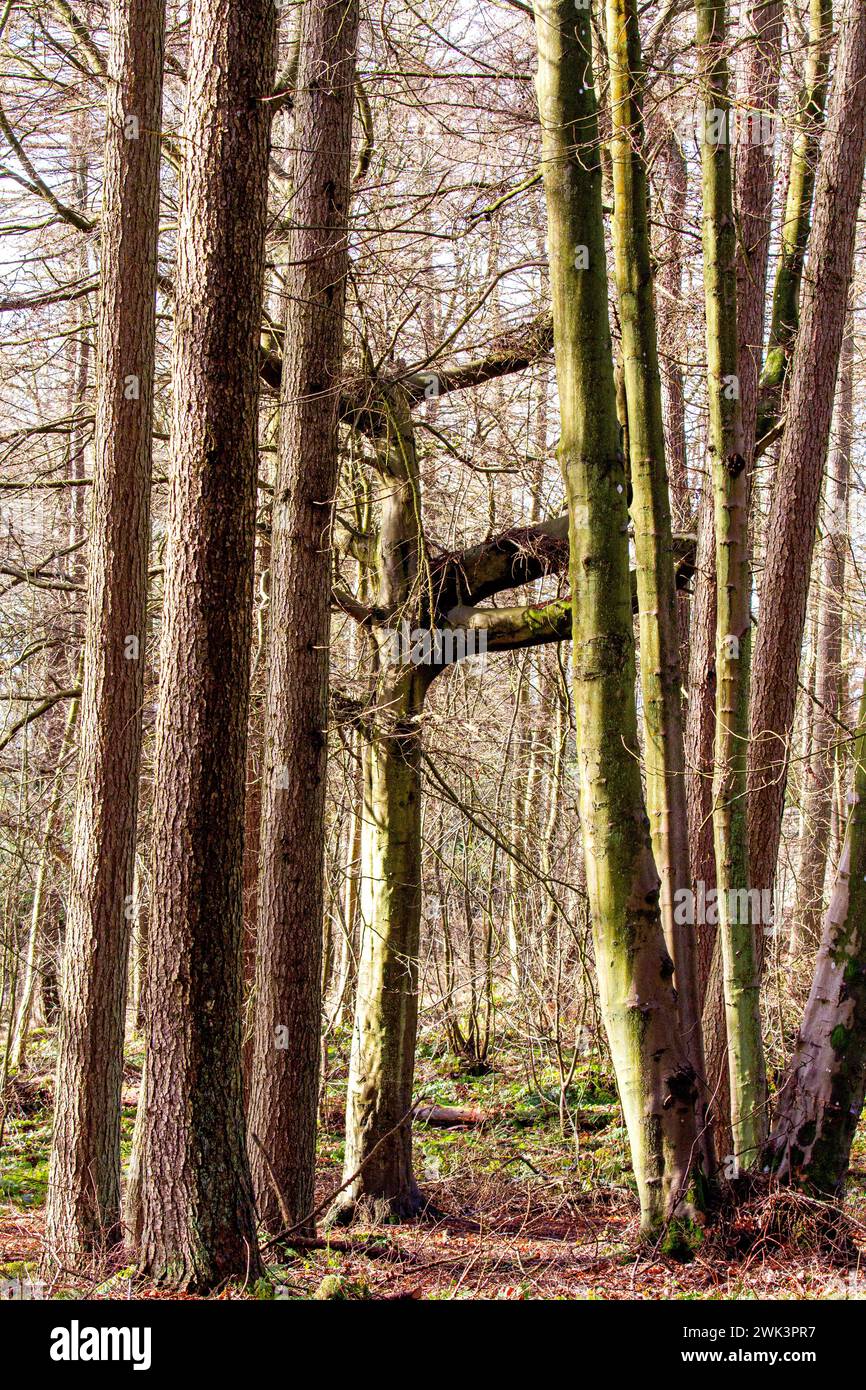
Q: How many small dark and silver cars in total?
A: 0